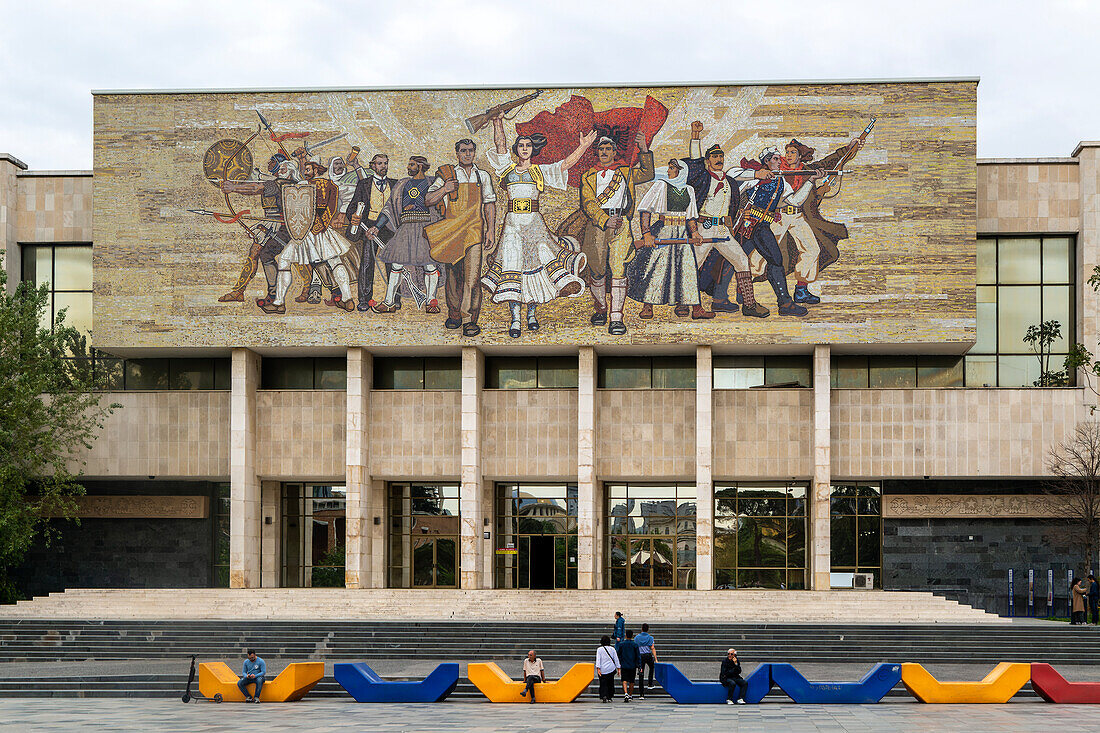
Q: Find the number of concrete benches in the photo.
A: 7